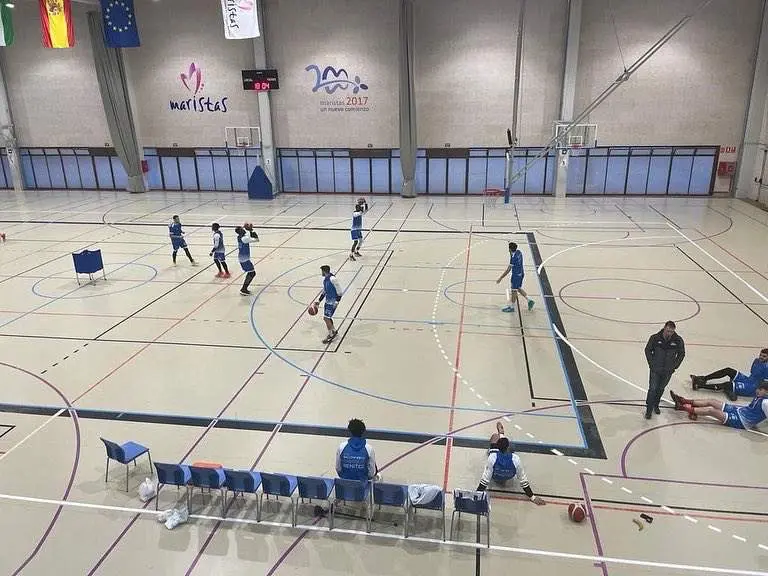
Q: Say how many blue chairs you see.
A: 10